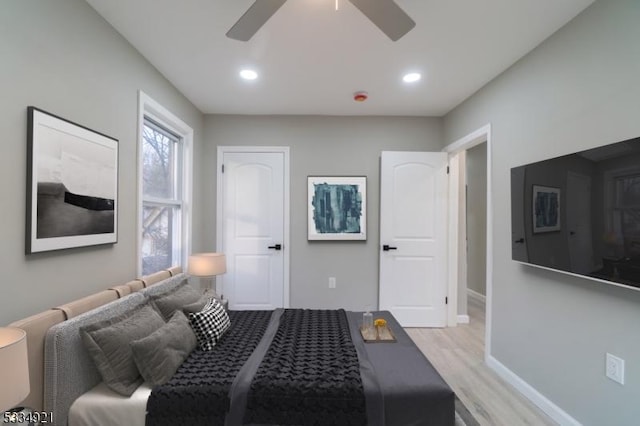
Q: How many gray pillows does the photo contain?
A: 4